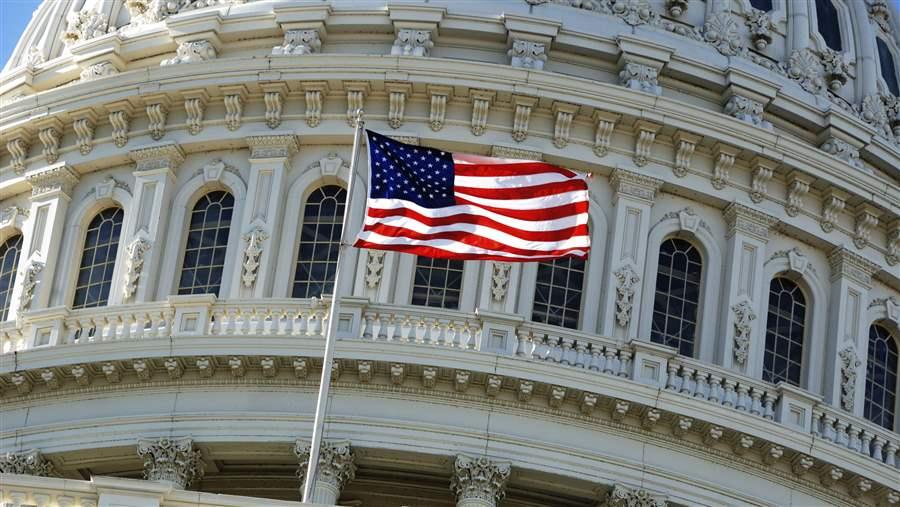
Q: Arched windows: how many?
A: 9